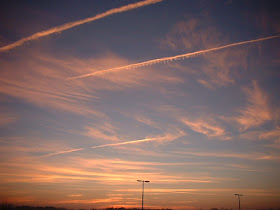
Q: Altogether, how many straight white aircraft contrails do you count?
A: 3